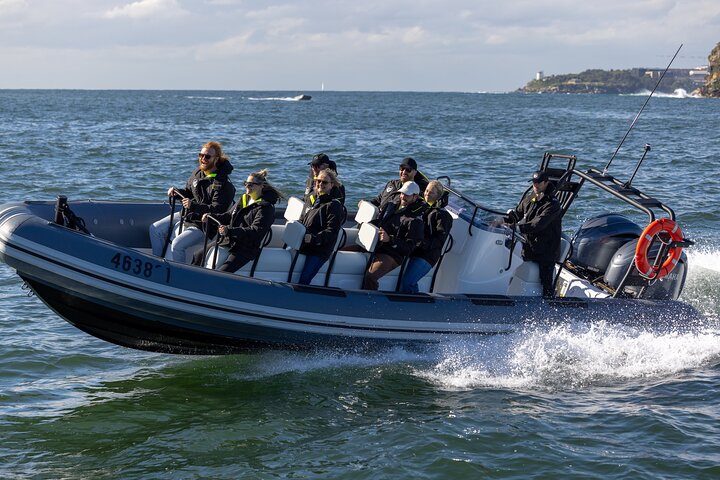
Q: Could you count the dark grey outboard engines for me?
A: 2